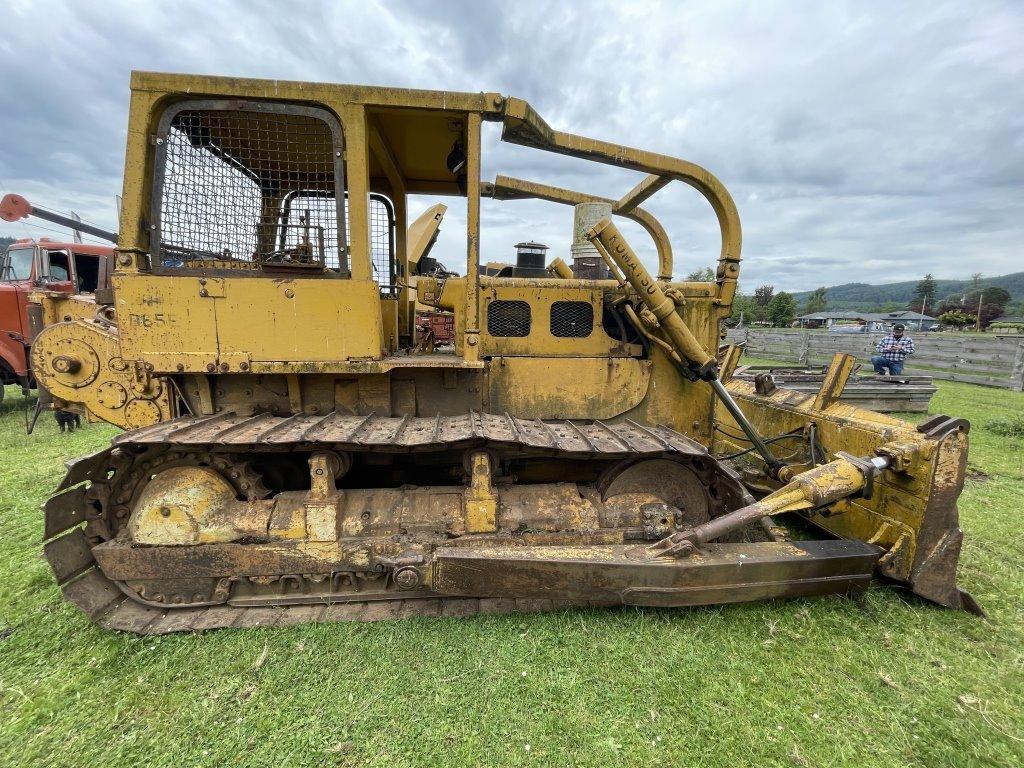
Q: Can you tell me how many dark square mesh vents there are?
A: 2